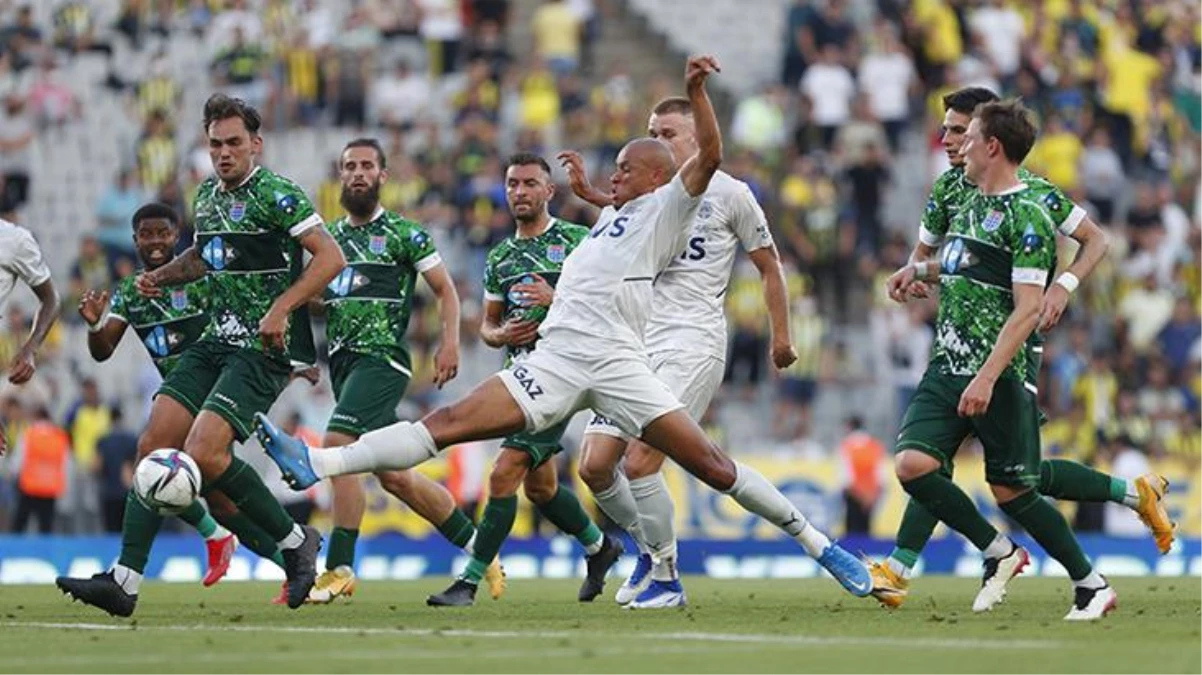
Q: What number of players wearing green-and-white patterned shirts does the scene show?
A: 6